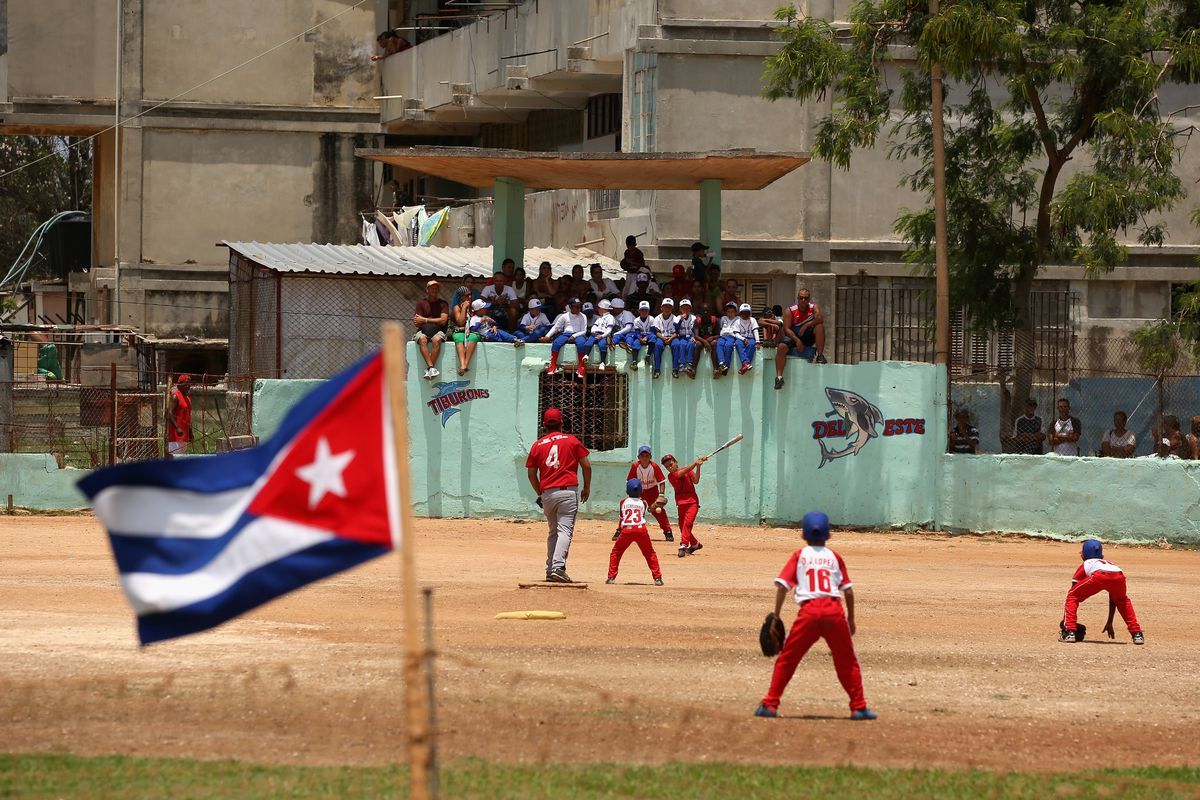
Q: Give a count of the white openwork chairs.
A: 0